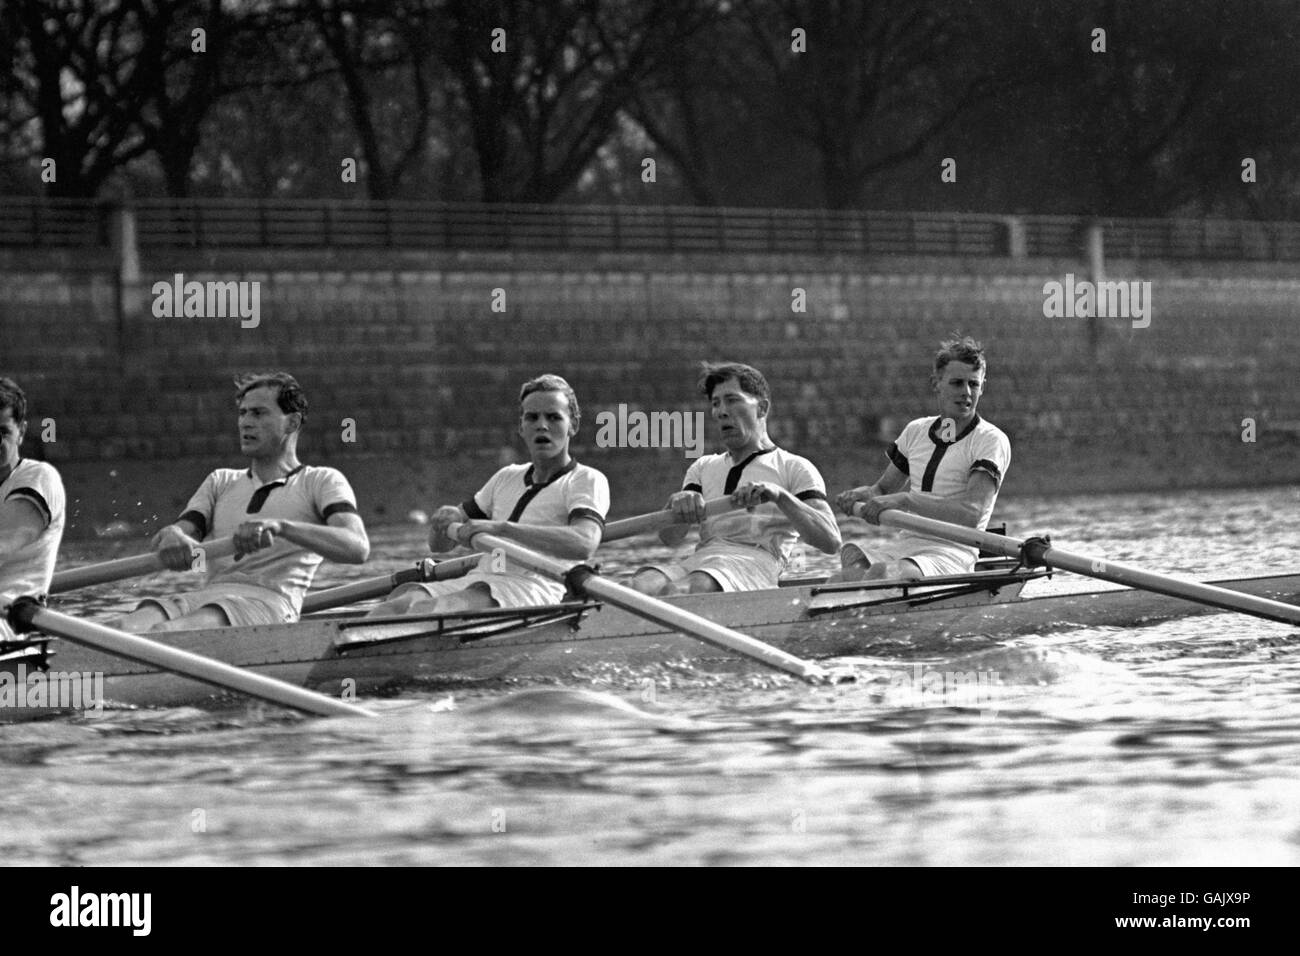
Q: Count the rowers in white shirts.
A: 5